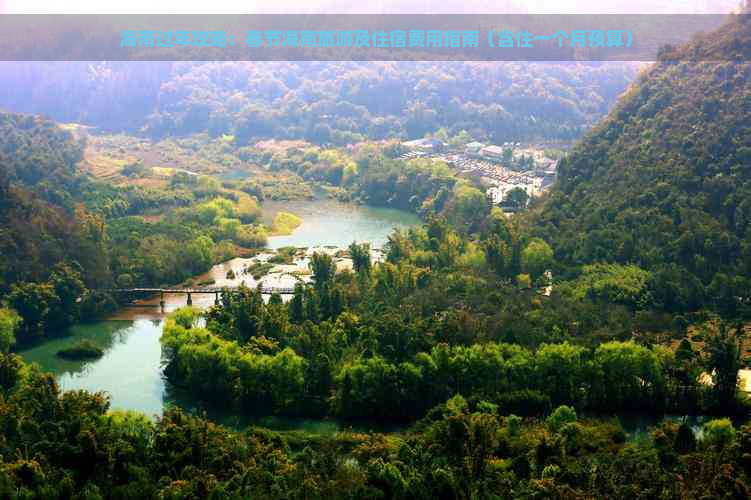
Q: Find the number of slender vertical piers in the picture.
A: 3